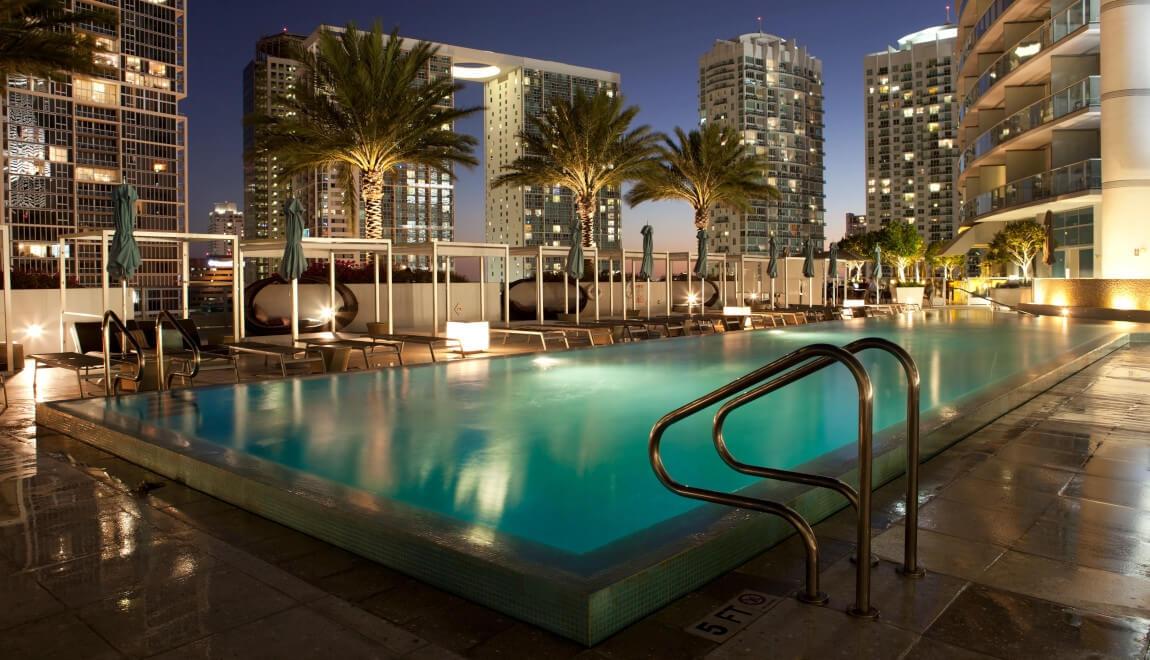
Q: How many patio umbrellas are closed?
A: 10